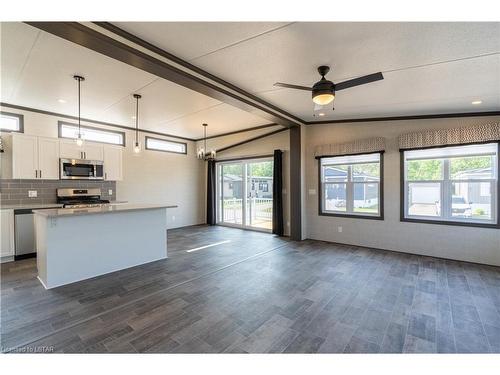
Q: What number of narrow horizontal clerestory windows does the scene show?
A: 3